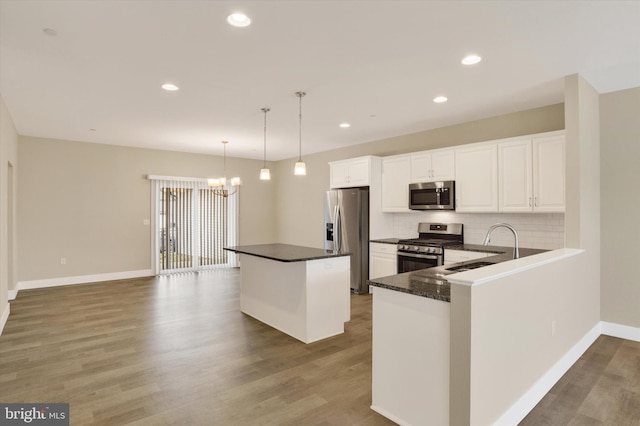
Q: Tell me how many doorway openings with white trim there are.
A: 1